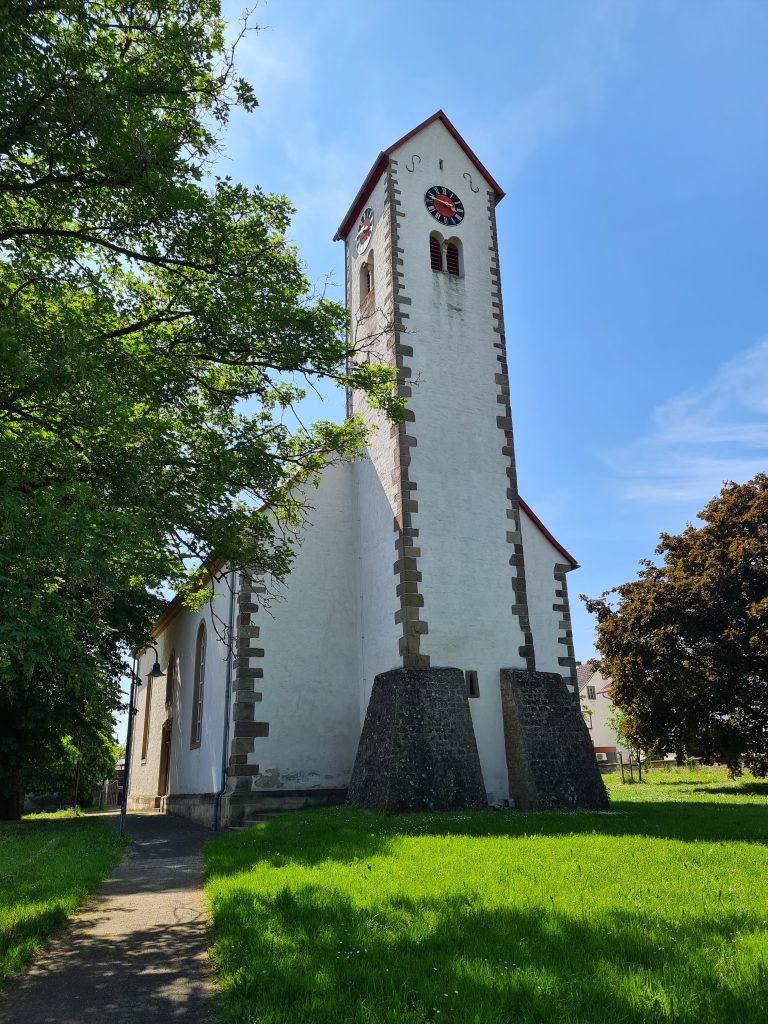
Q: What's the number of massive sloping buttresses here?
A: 2